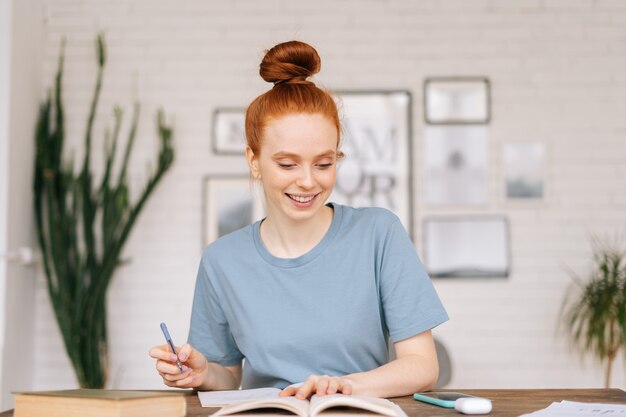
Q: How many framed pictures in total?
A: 7